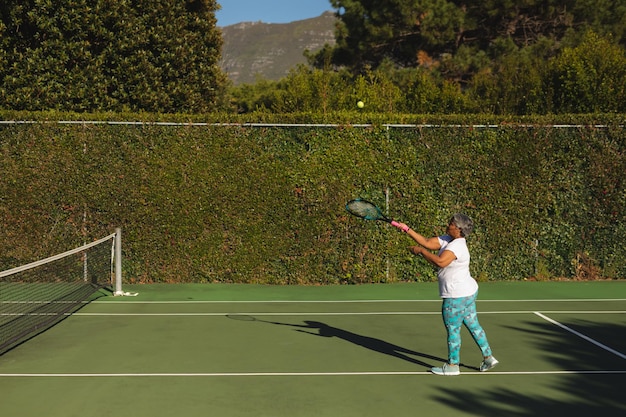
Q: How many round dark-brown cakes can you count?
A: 0